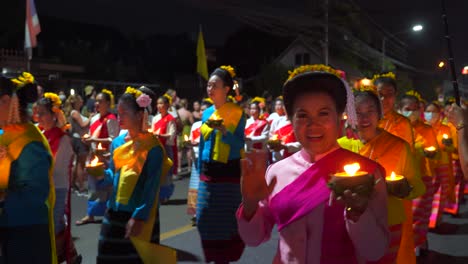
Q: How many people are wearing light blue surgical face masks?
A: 2